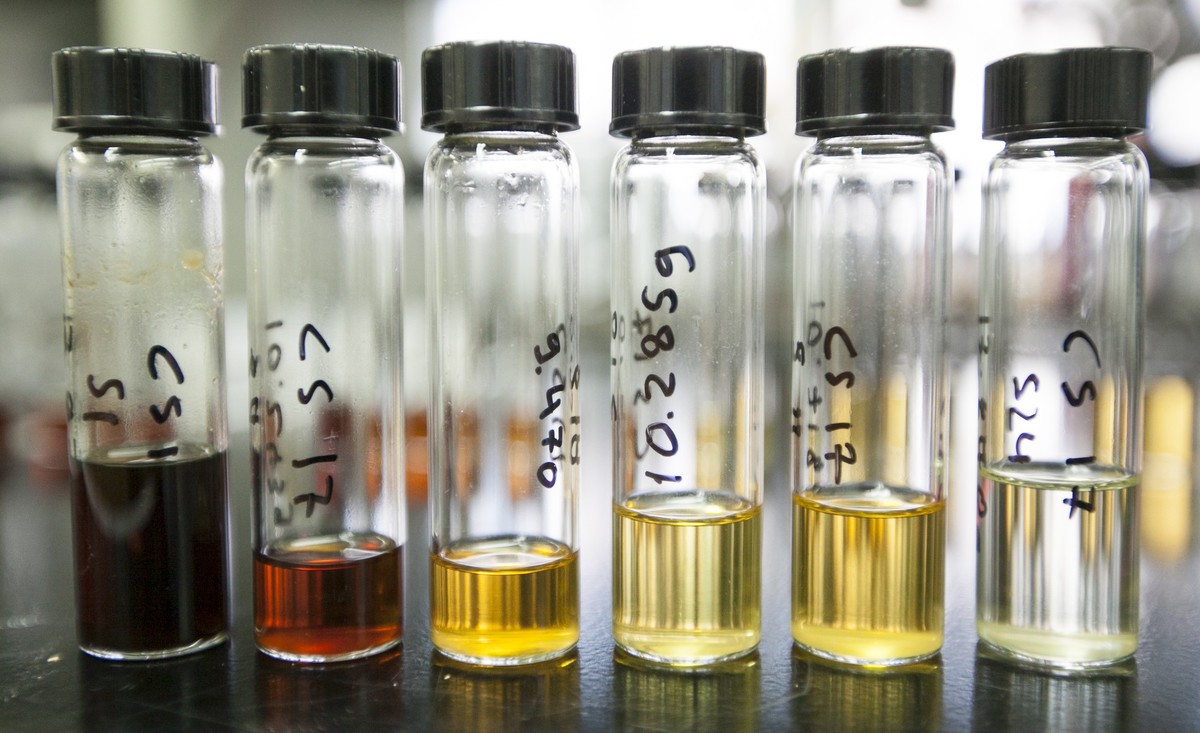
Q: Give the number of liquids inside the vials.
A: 6